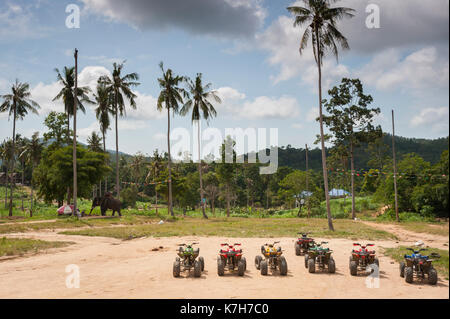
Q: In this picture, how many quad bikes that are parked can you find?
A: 7